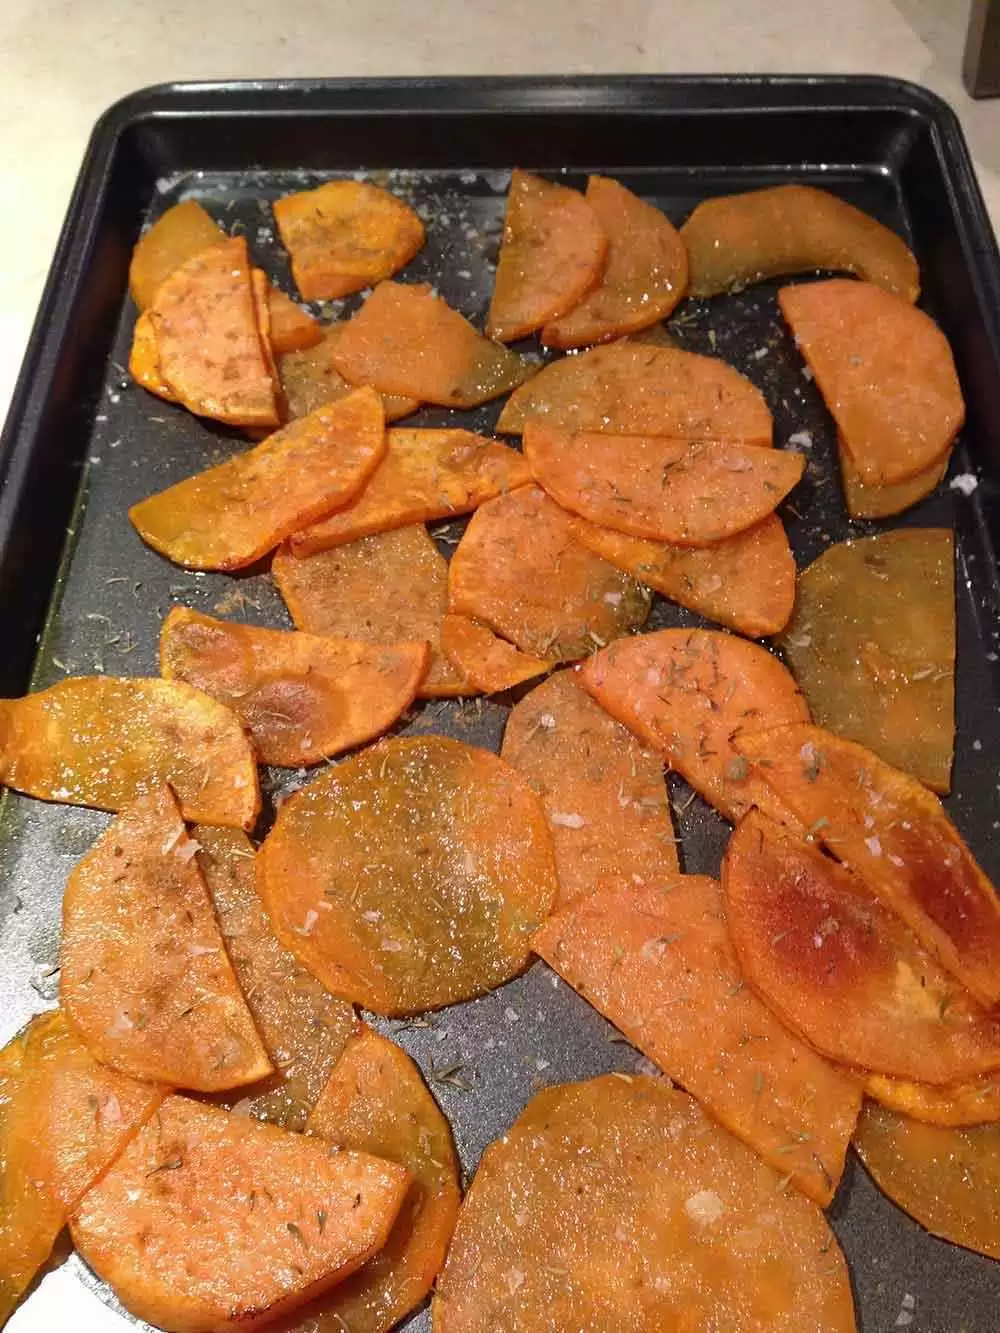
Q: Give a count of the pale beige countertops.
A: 1